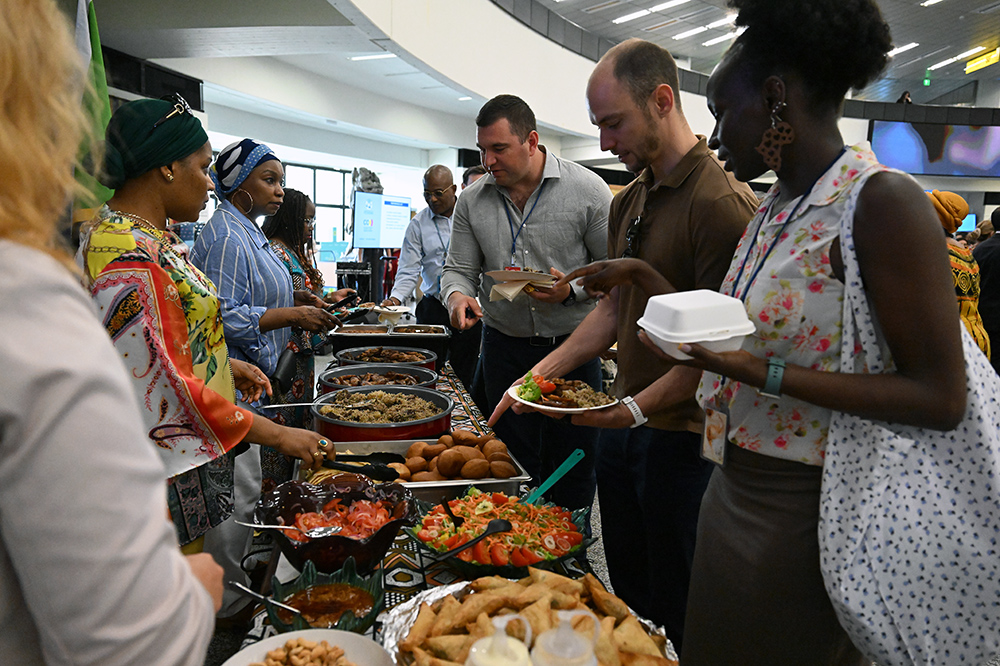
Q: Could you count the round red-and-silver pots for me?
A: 3